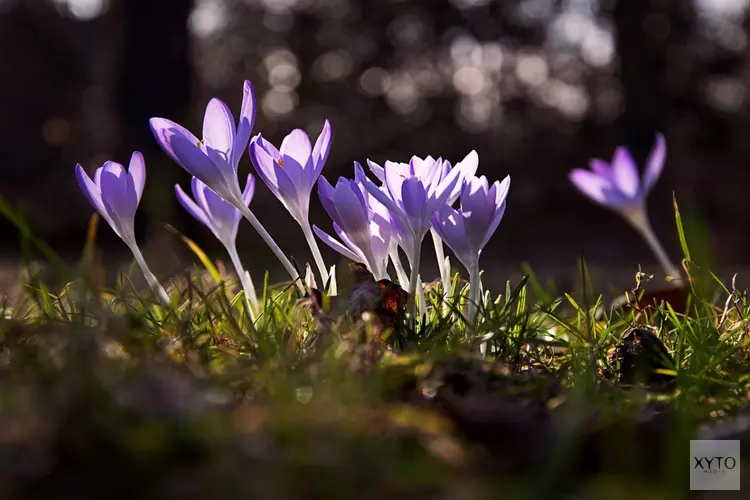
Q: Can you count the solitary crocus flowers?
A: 1